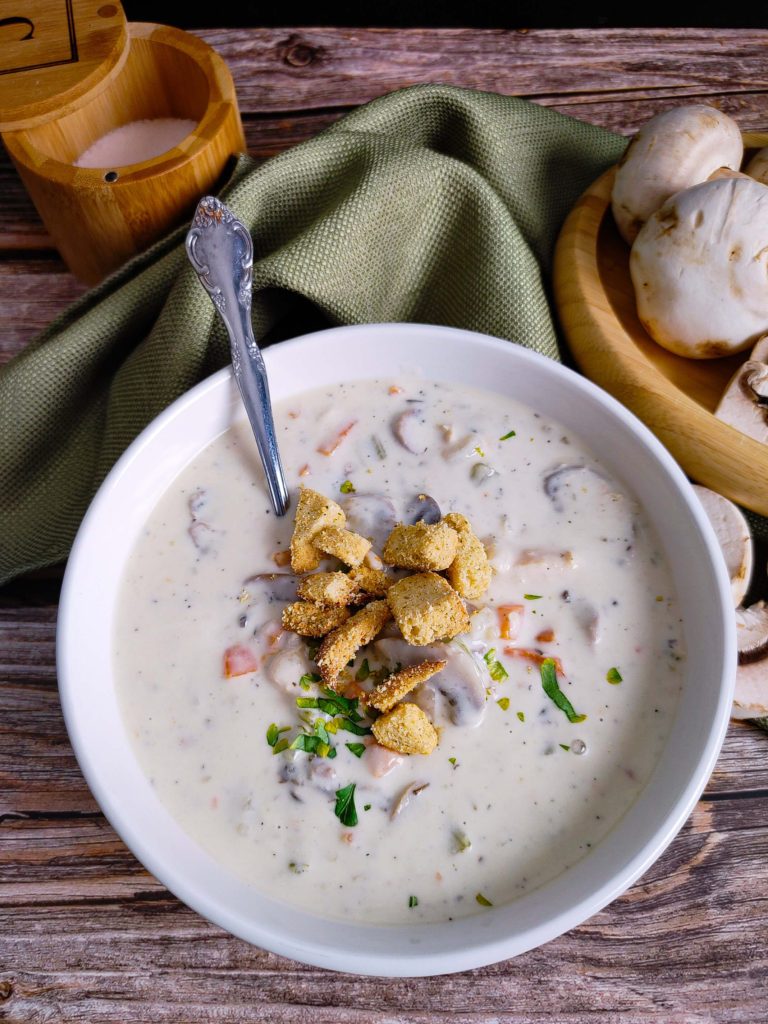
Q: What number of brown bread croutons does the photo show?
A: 11